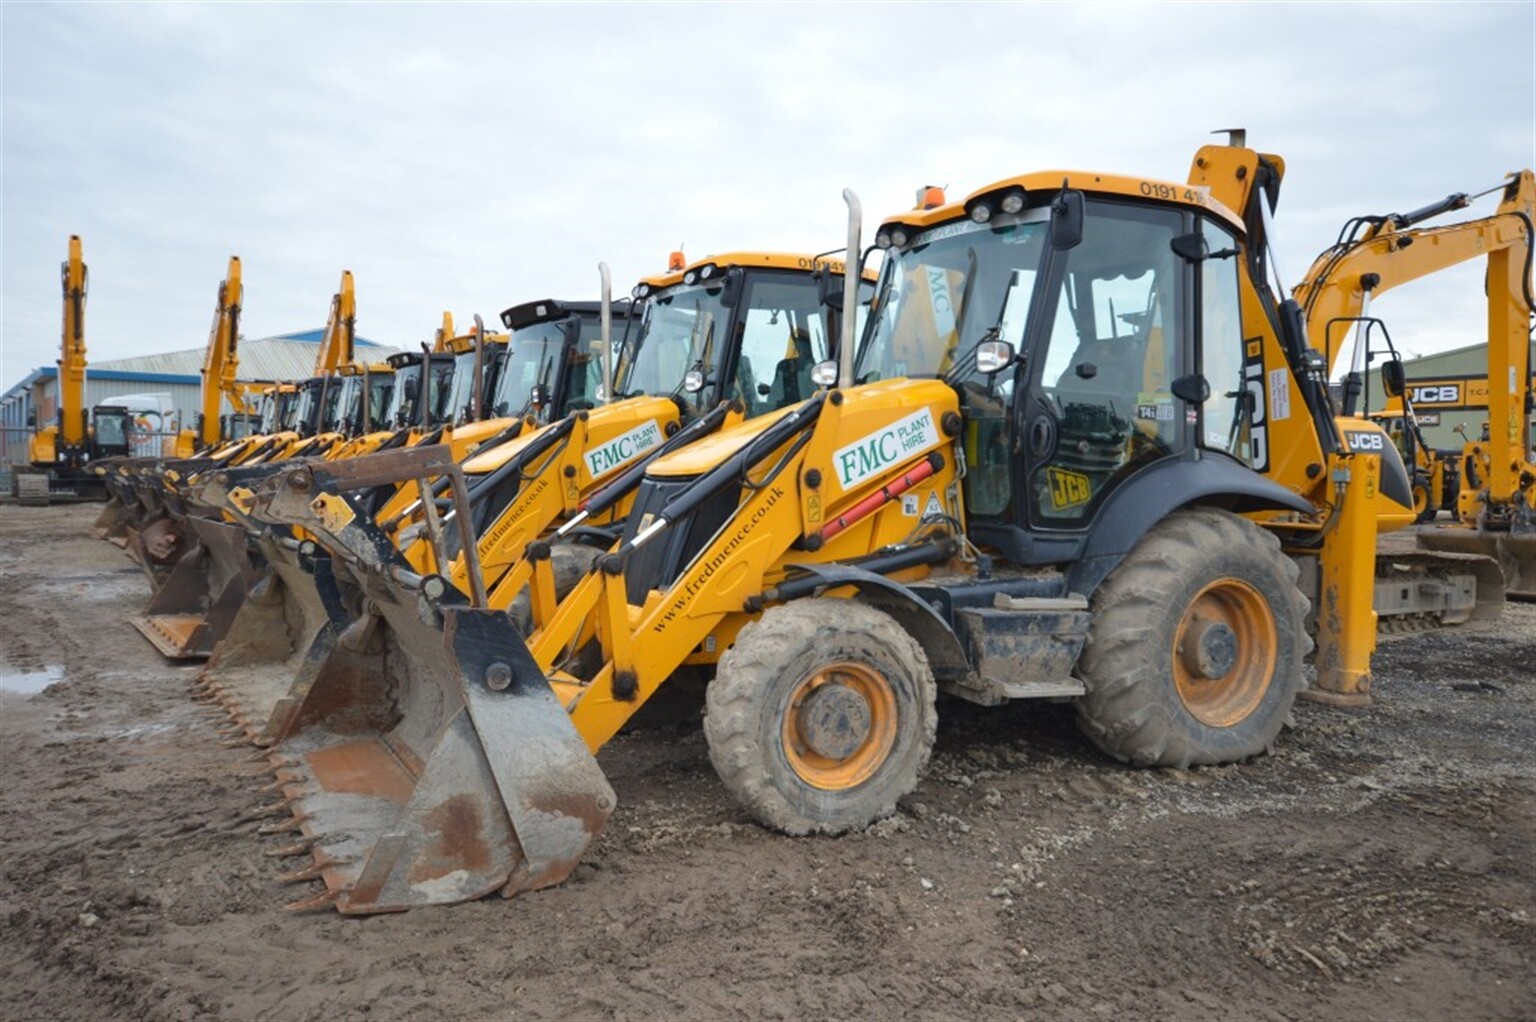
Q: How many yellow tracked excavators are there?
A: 5